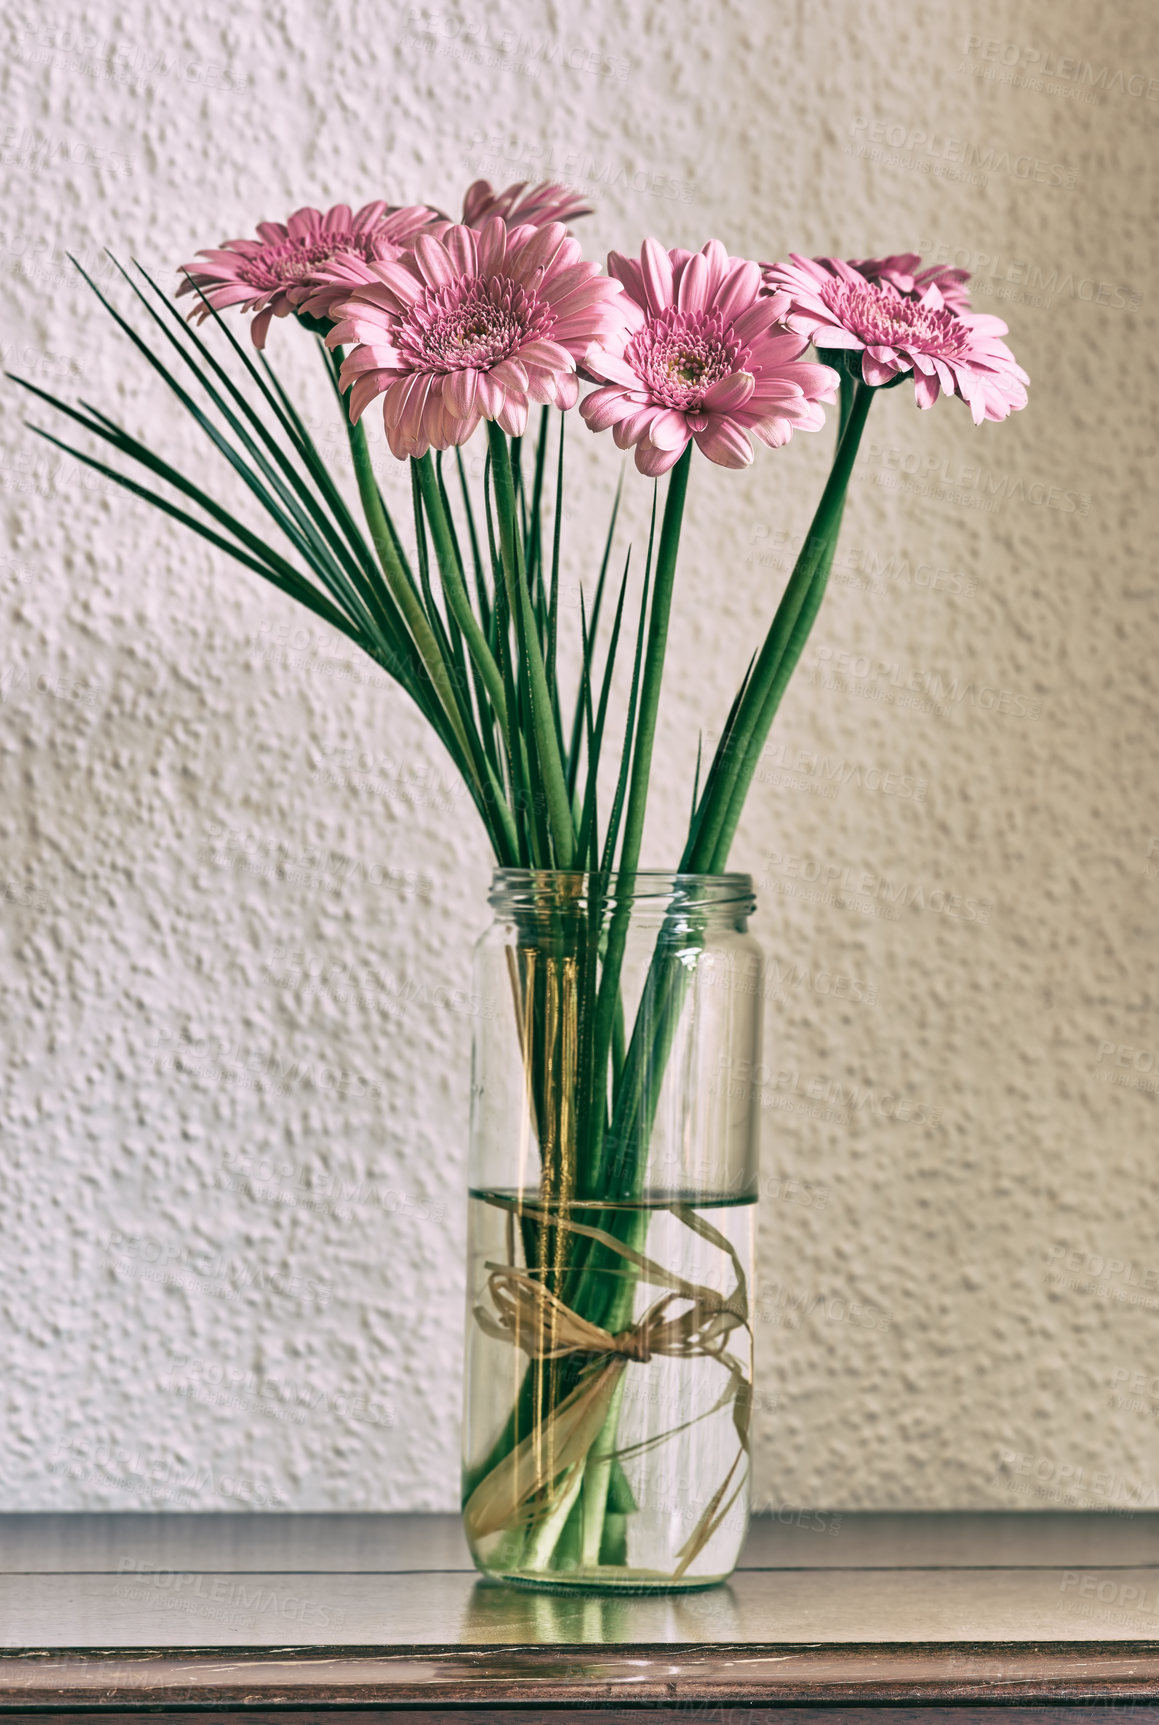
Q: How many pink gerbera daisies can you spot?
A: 6